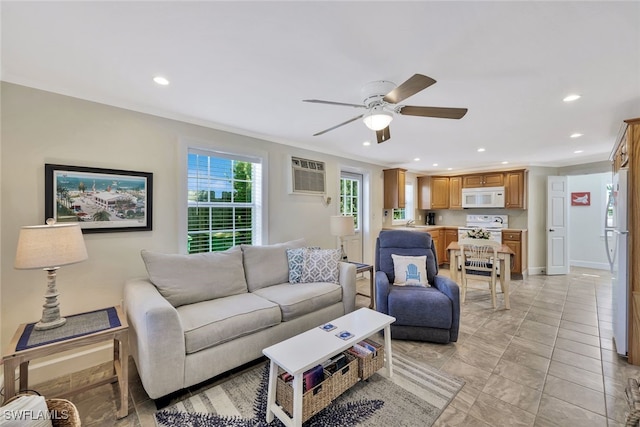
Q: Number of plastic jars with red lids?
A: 0